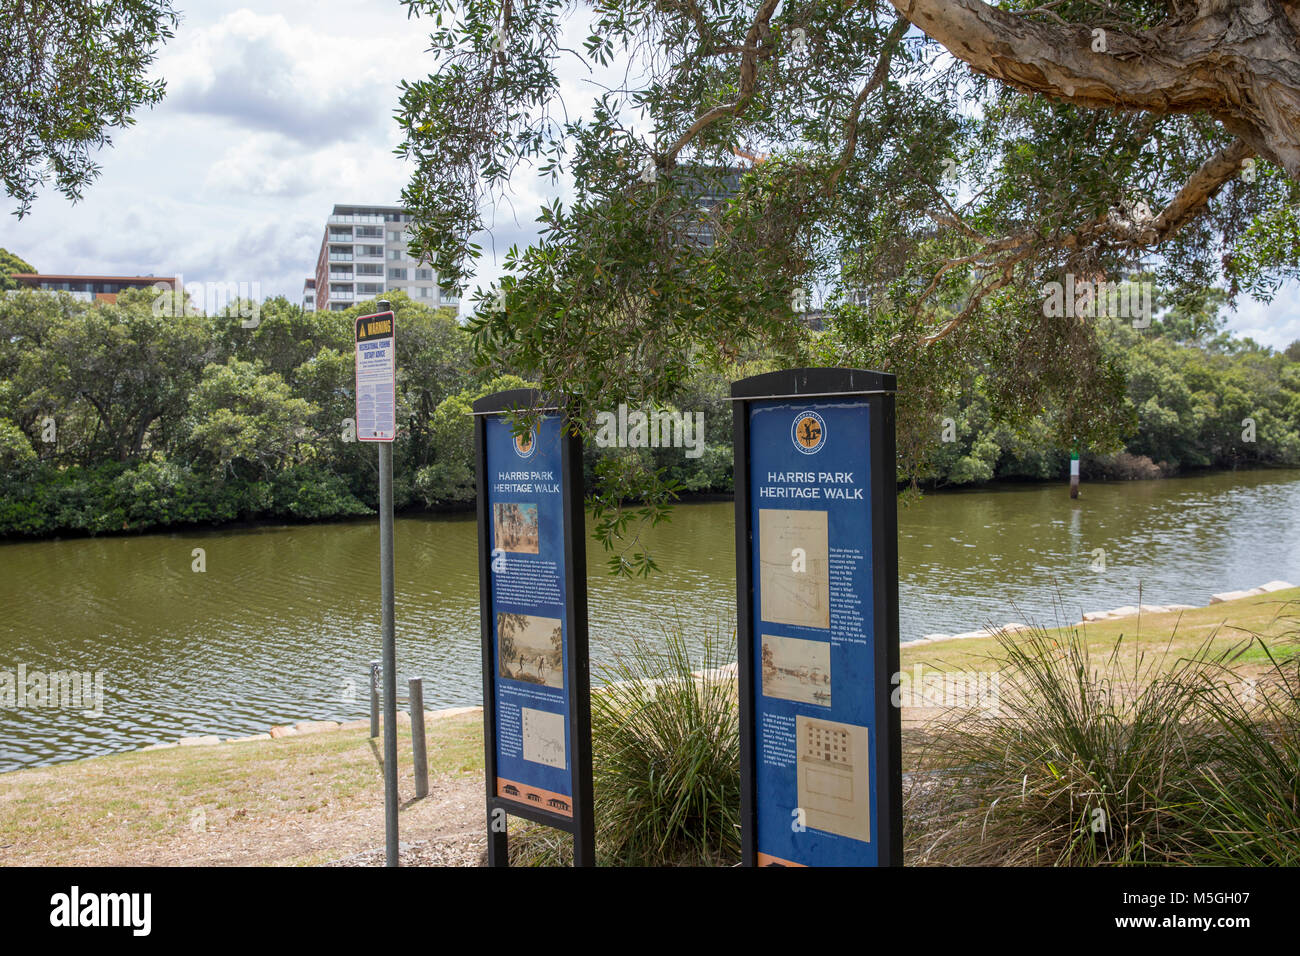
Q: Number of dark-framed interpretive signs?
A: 2